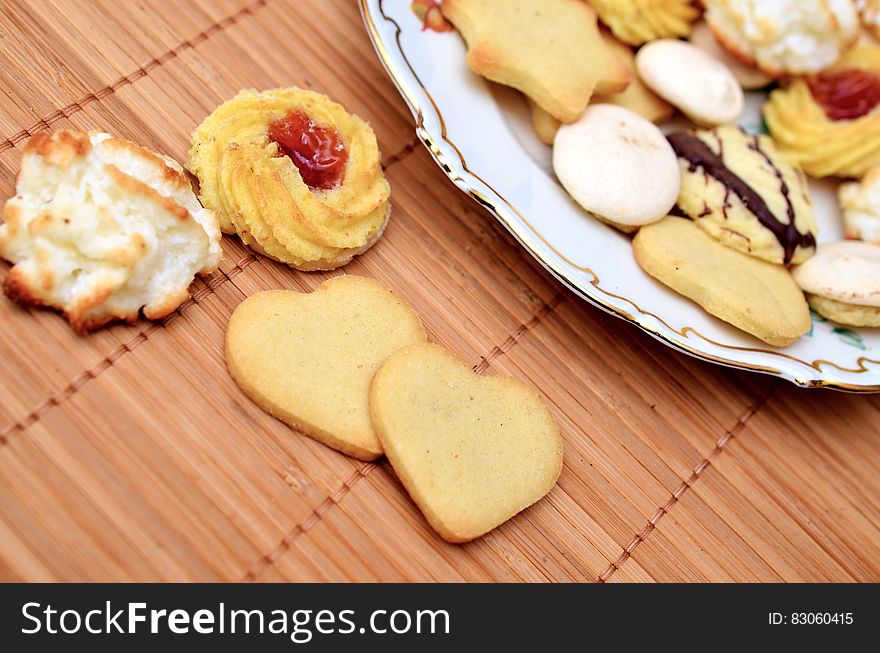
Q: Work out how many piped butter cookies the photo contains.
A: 3